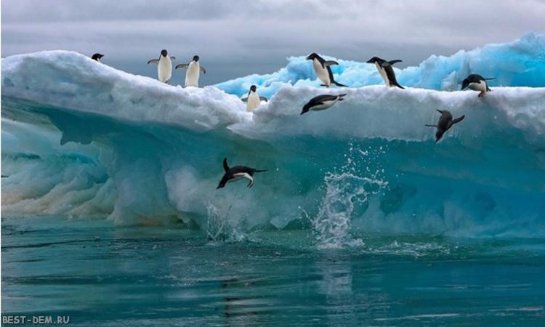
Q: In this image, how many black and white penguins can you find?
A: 10